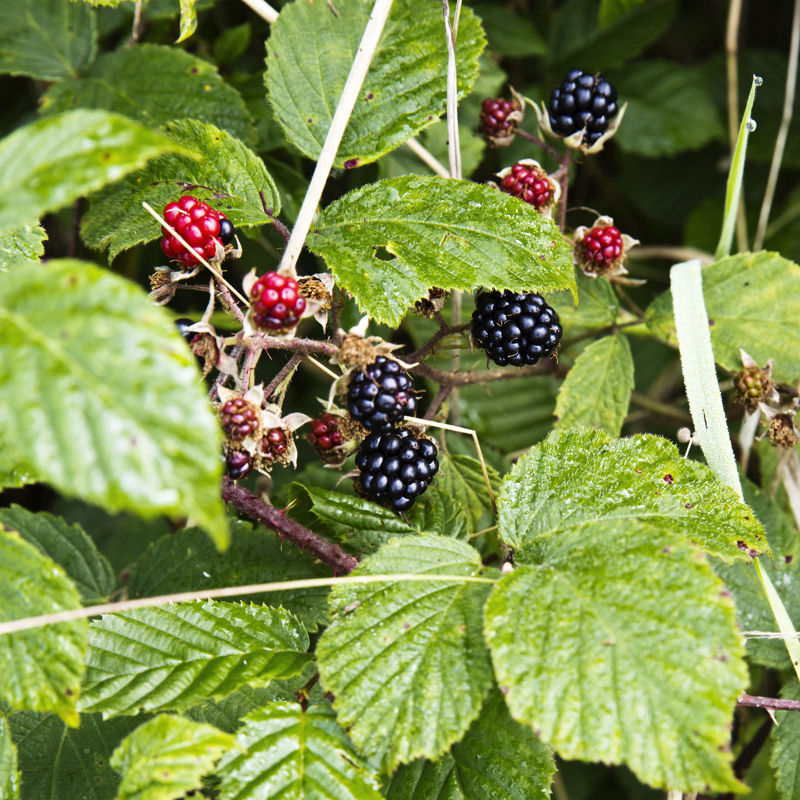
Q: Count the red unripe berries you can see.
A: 8